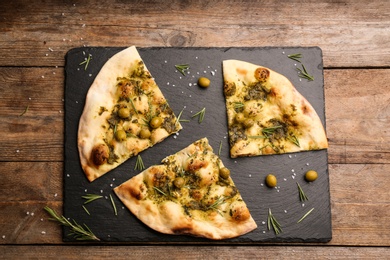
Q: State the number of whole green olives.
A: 11